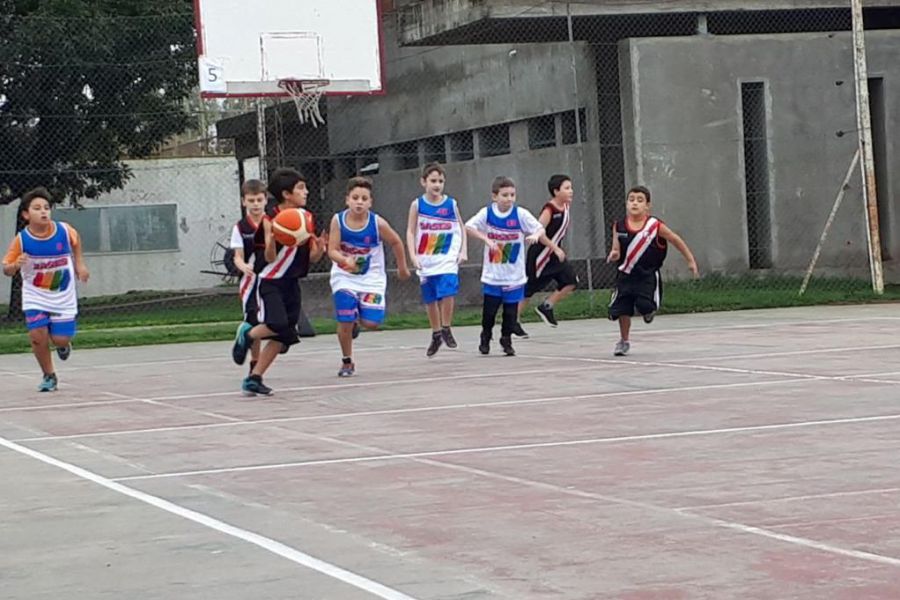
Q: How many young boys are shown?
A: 8